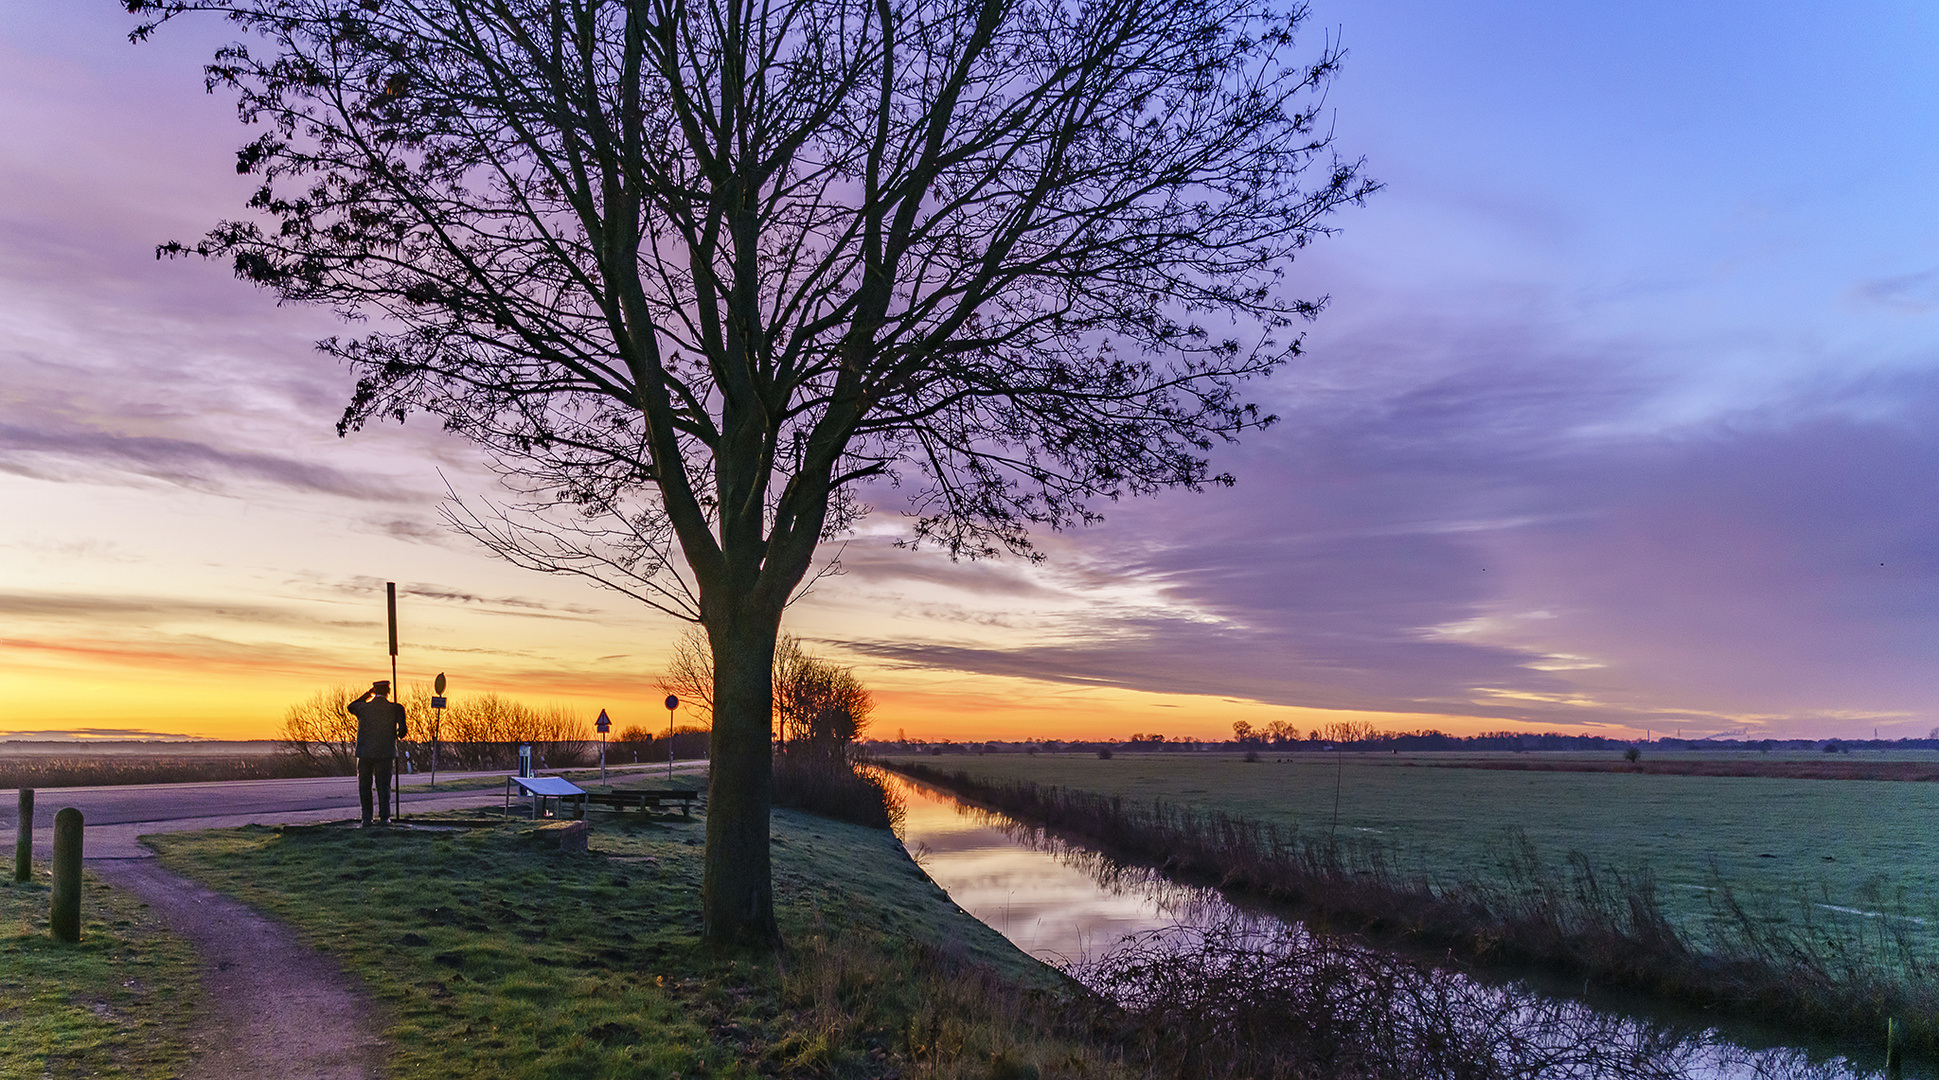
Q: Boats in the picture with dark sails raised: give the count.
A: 0